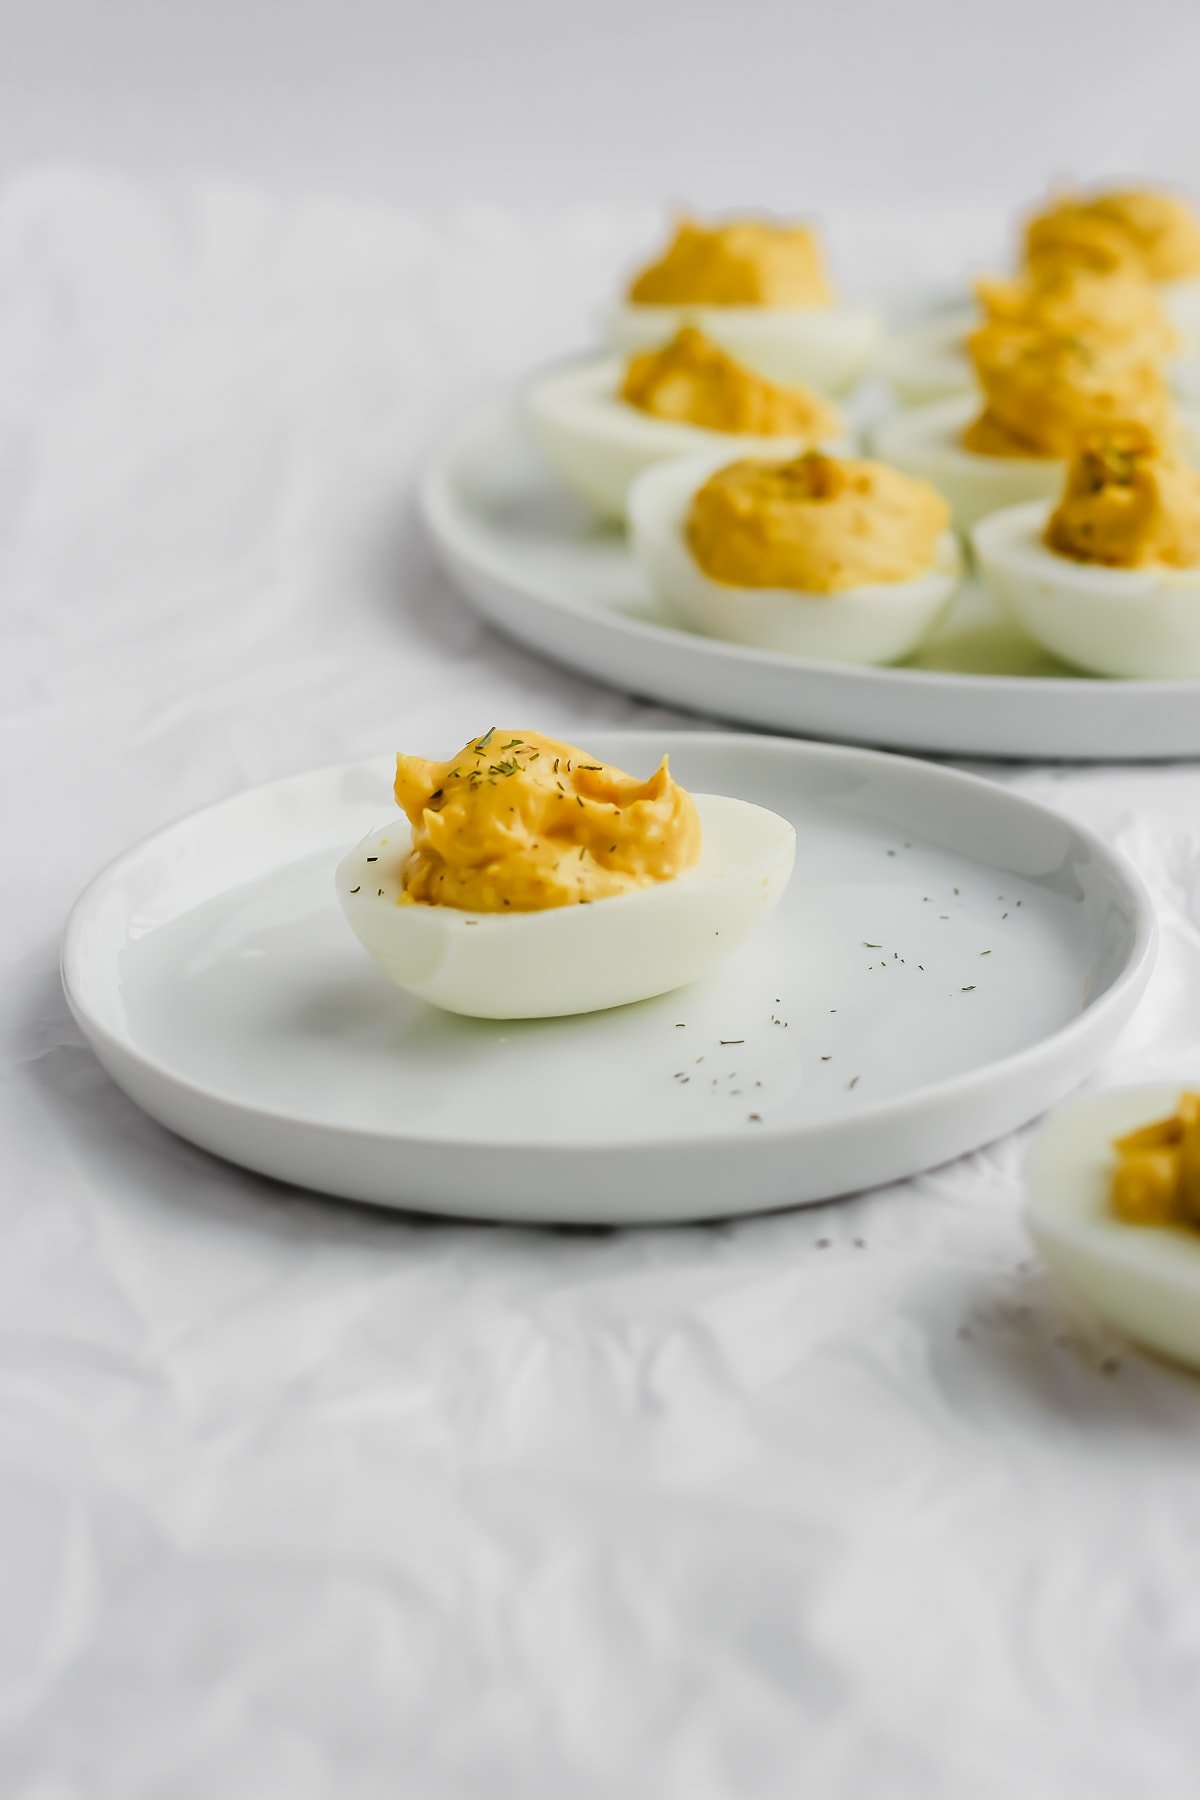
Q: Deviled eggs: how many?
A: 9